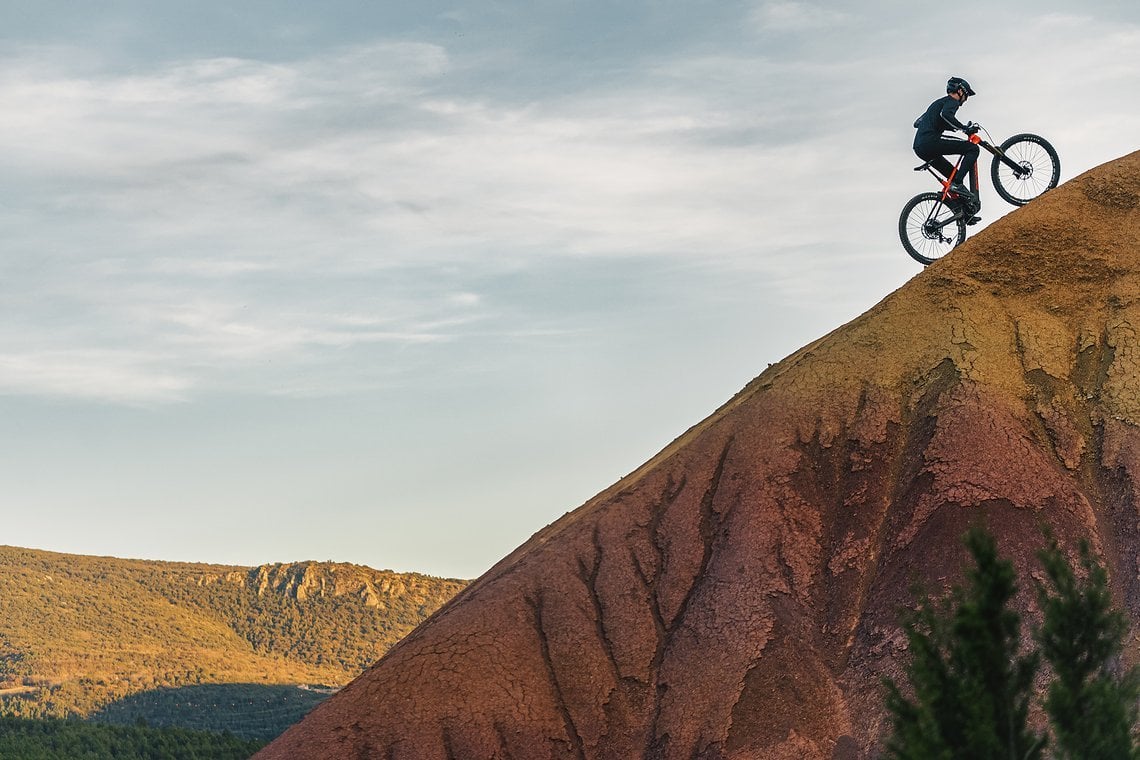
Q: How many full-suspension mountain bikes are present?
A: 1